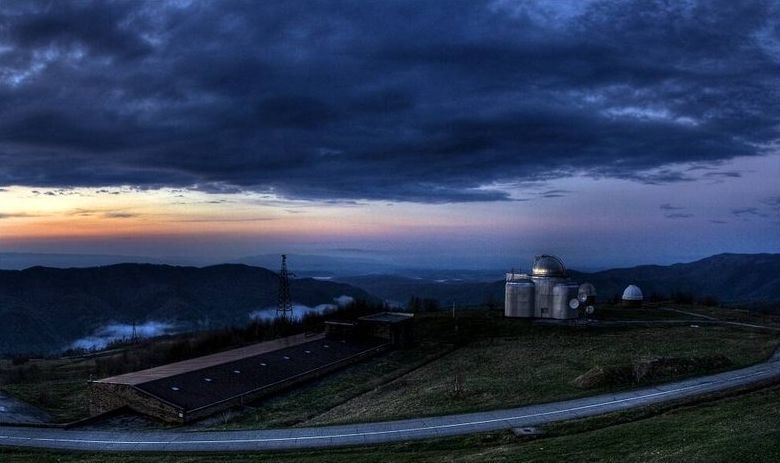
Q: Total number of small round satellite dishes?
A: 3